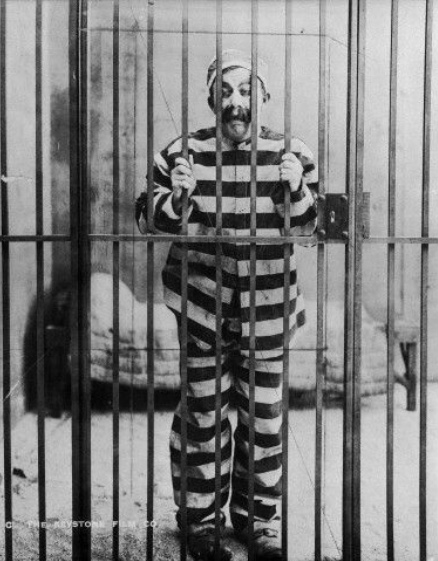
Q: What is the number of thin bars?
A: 11